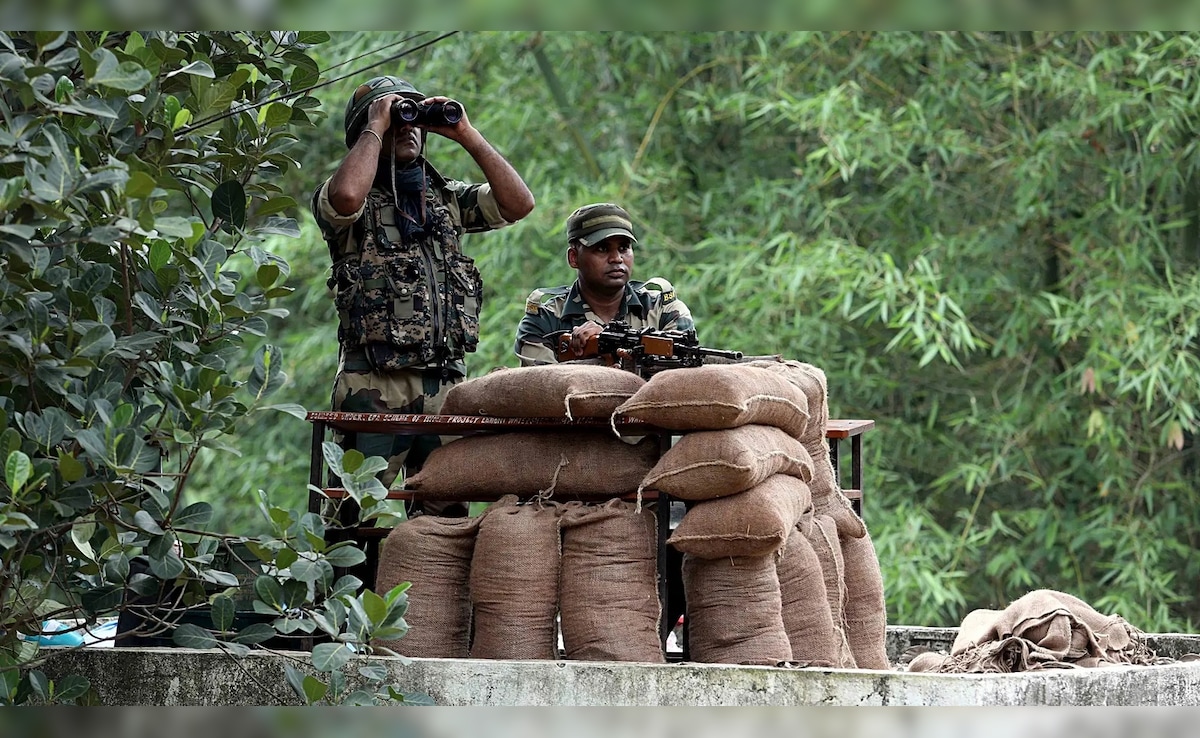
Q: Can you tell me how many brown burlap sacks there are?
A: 13